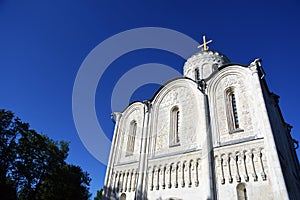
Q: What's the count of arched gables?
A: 3